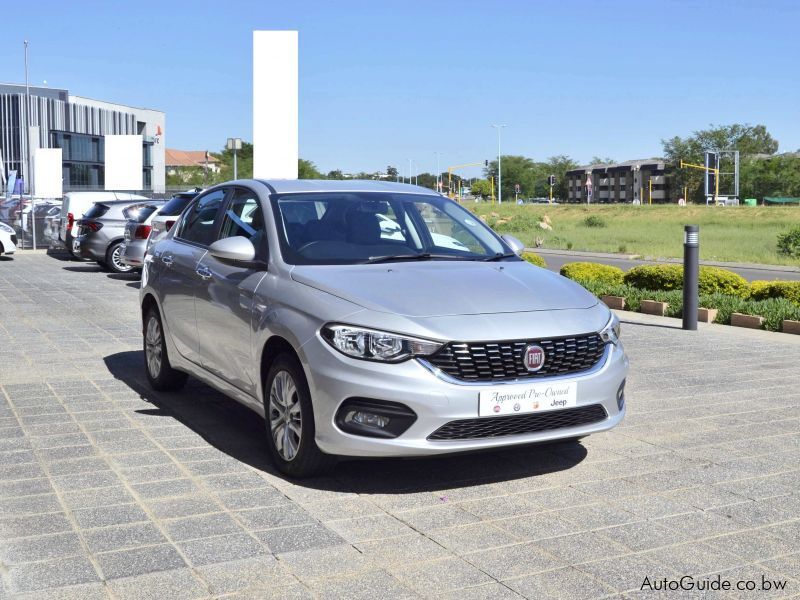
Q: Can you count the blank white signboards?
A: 3